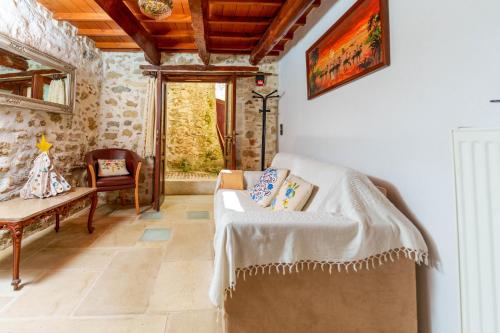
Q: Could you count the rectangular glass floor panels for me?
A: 3